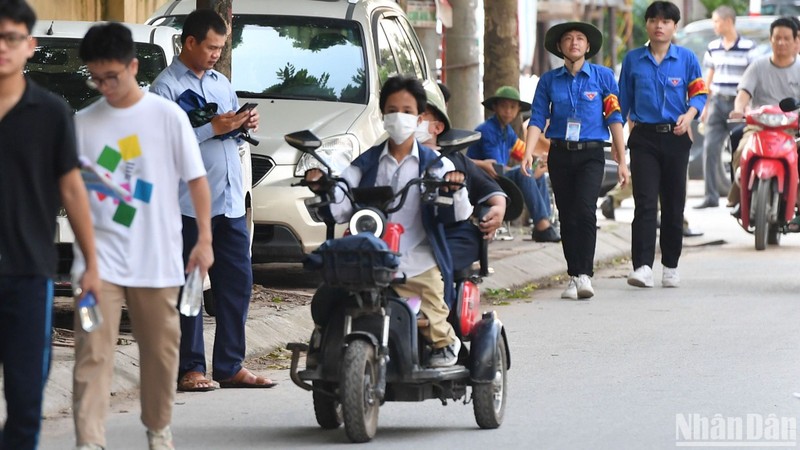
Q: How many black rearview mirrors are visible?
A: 3